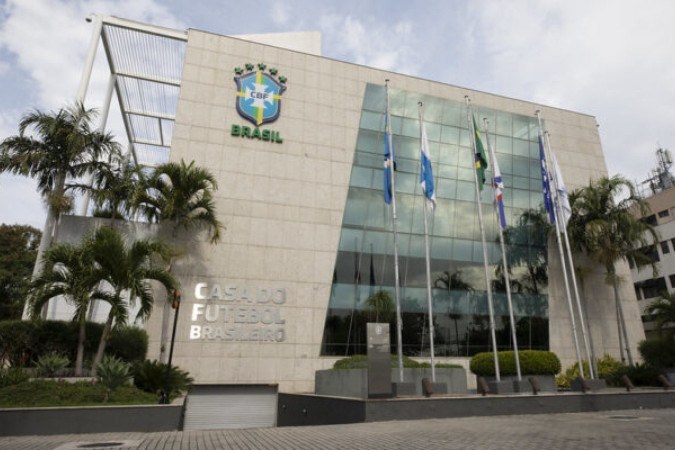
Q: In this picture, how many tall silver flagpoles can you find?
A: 6